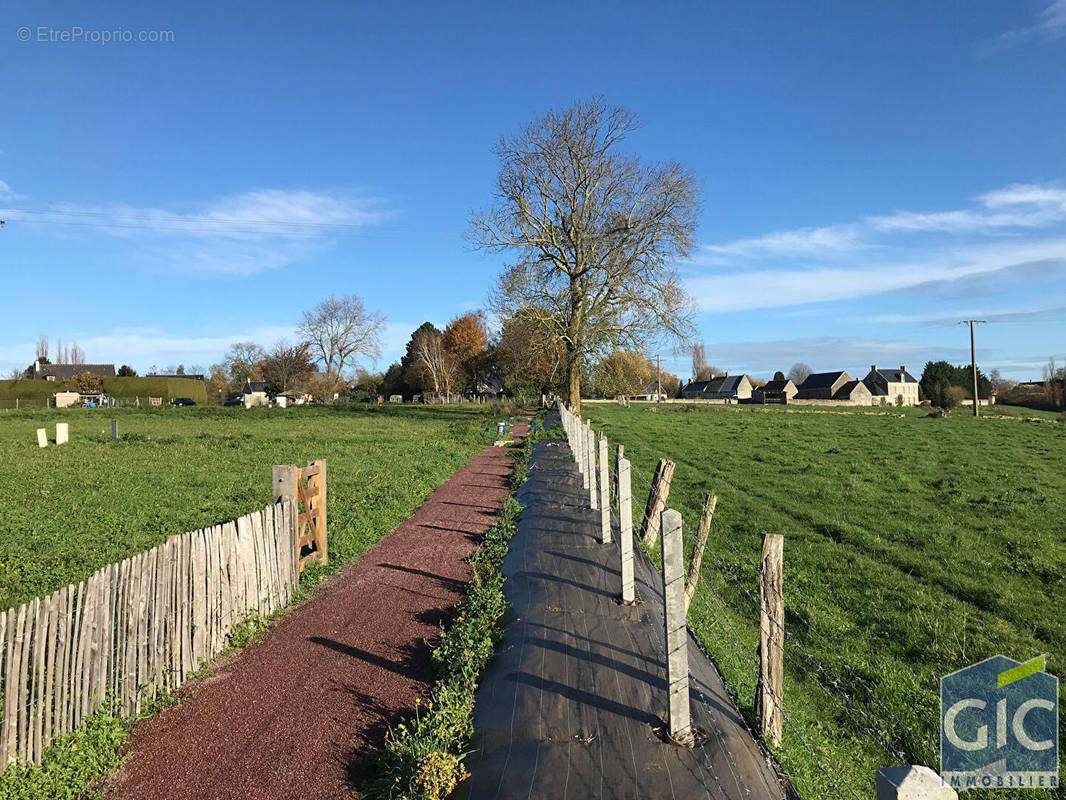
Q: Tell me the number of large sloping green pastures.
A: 2